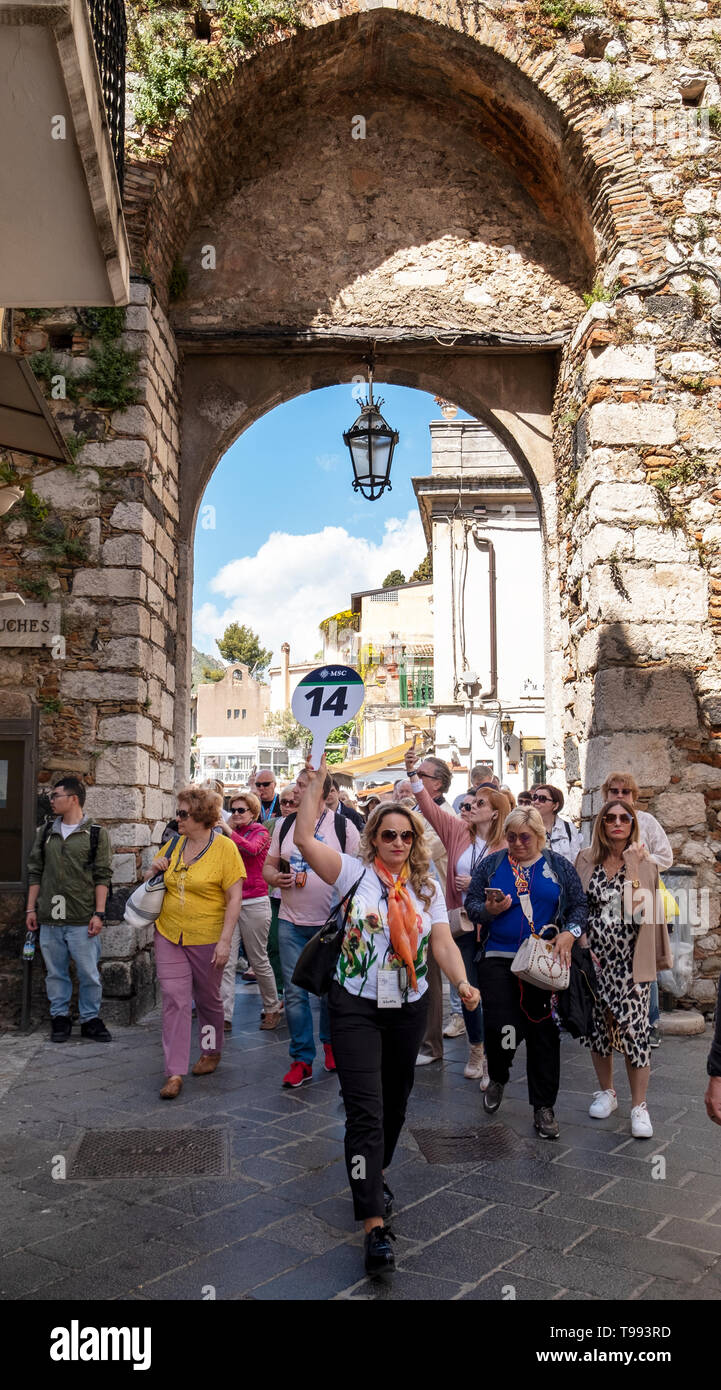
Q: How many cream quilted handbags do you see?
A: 1